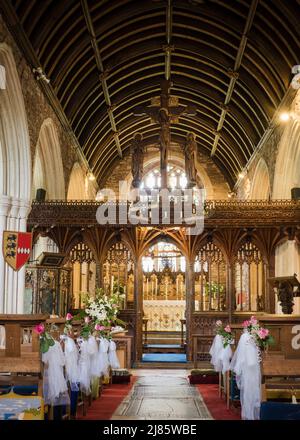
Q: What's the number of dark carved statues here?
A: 3